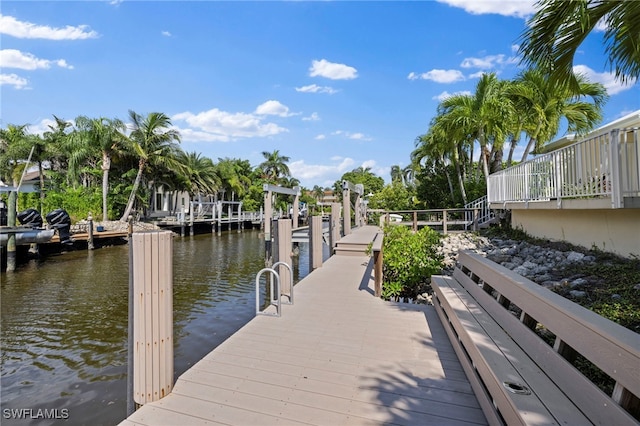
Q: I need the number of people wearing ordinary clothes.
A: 0